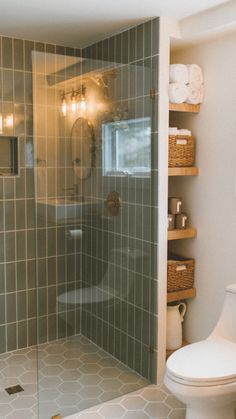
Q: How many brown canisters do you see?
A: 3